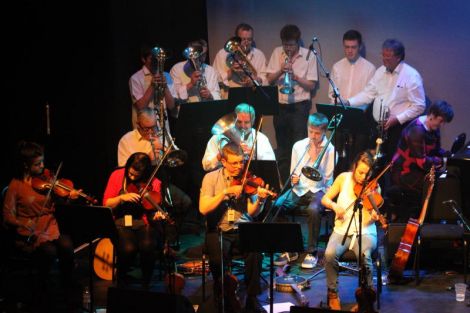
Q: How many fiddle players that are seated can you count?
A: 4